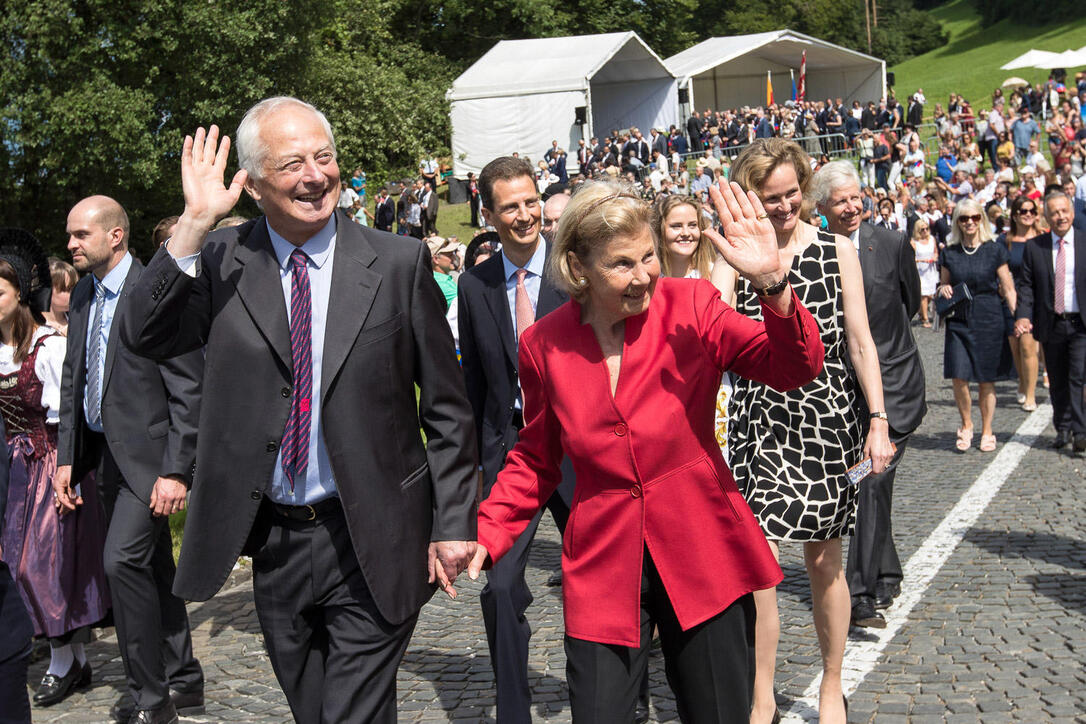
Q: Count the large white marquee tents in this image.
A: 2